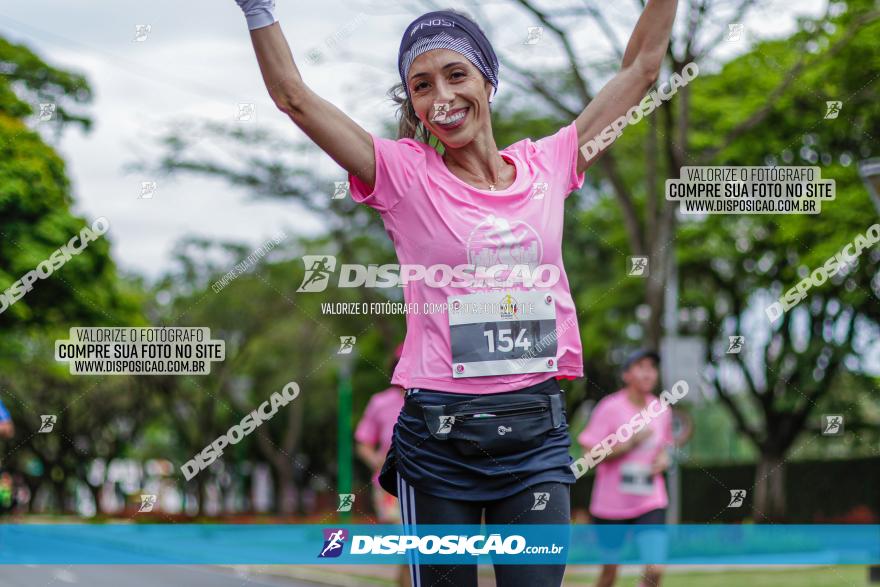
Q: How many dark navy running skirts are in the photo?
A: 1